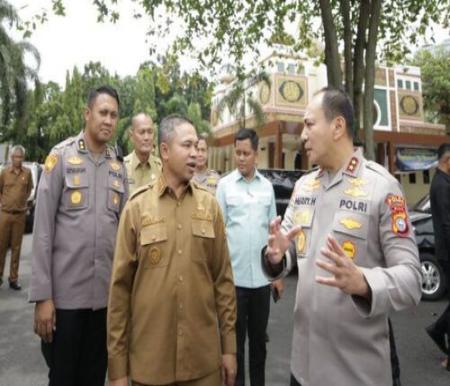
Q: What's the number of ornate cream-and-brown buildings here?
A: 1